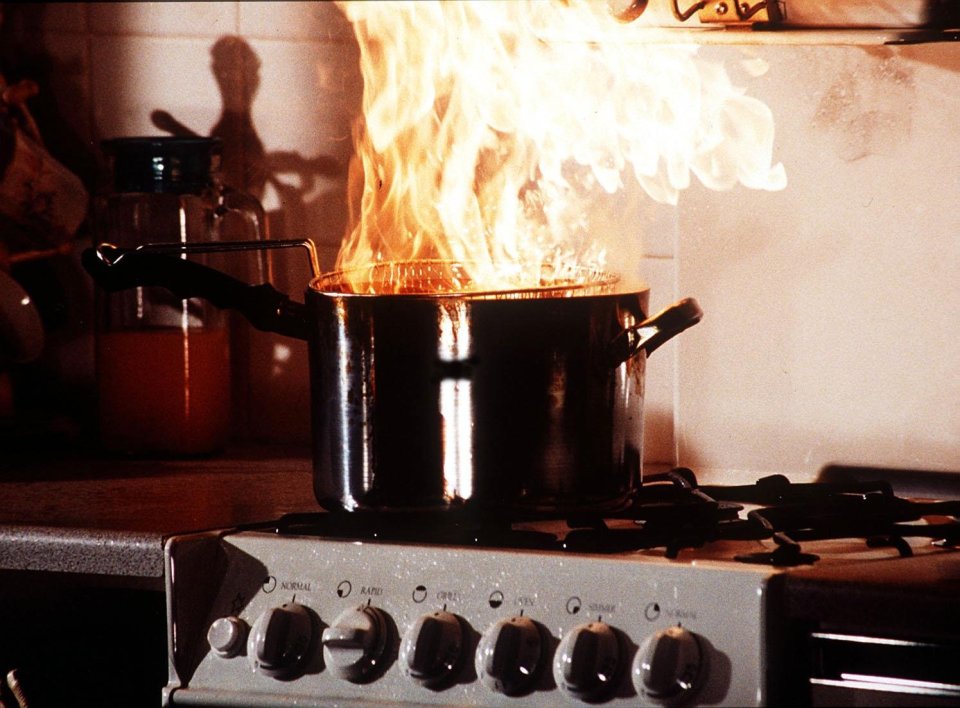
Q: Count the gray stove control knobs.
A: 6